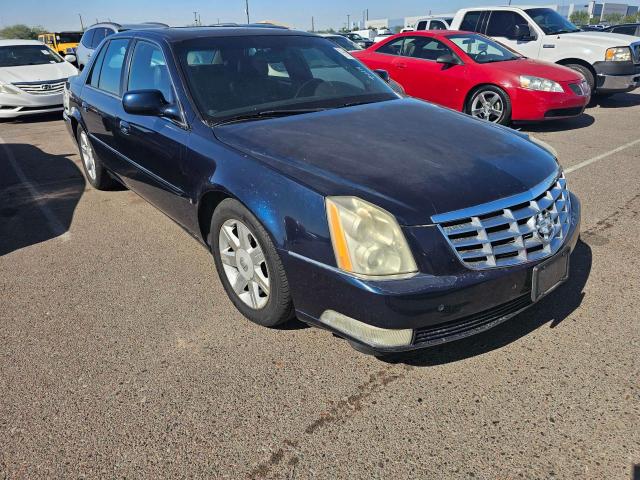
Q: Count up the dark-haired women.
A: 0